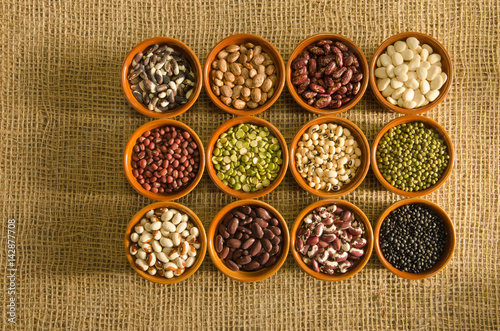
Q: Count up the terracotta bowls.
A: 12